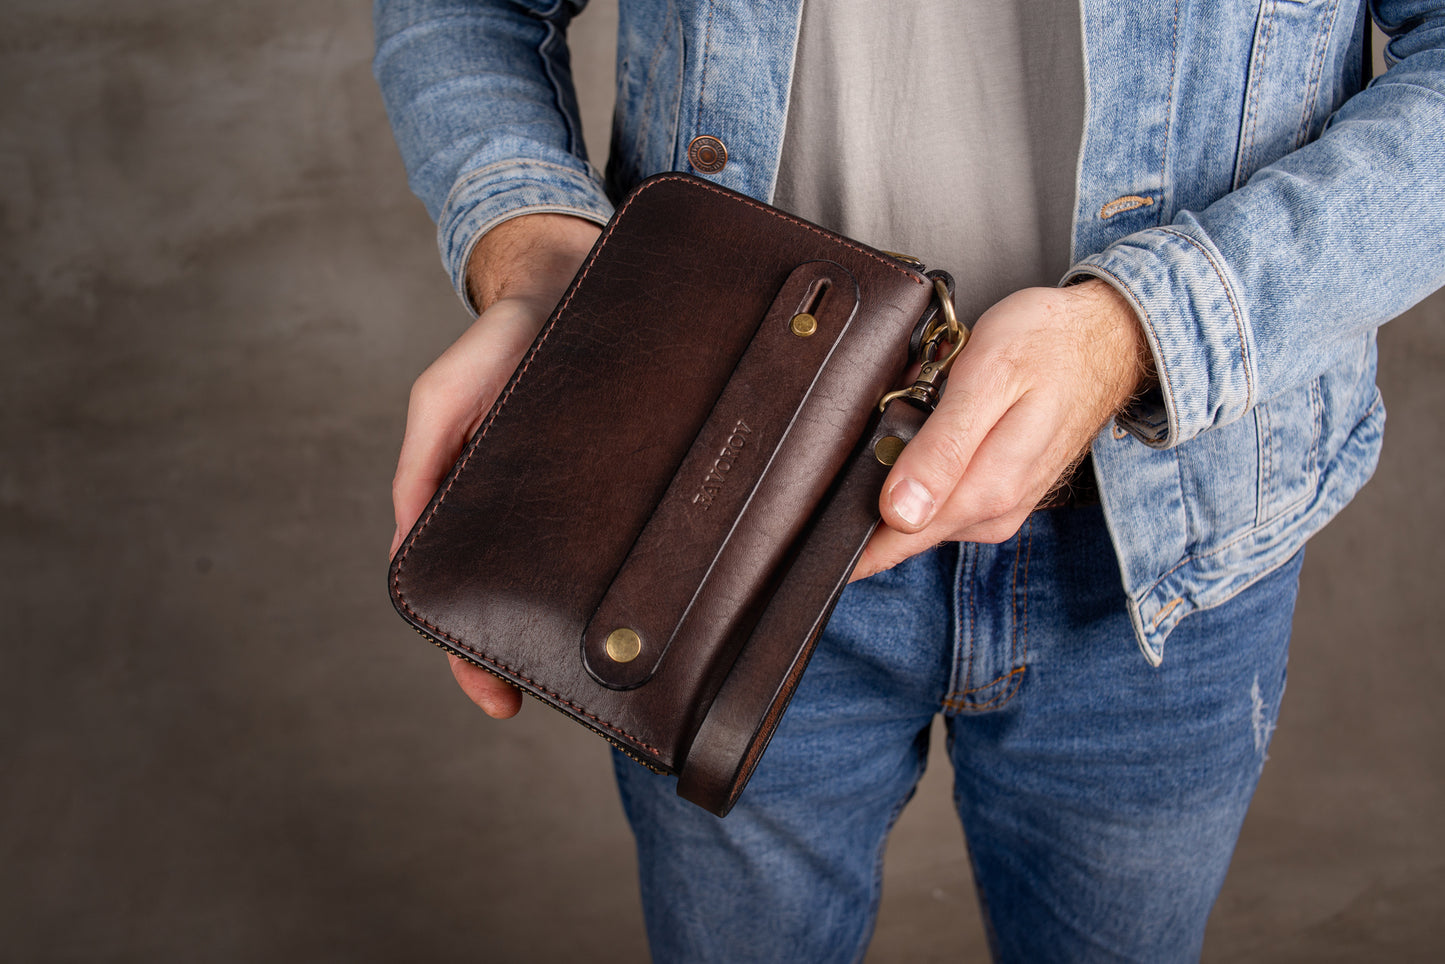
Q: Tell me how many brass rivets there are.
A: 3